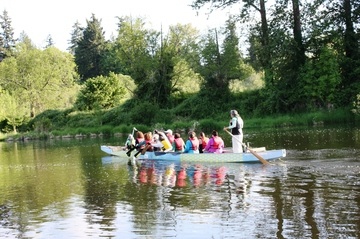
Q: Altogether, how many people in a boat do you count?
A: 11